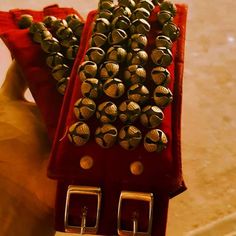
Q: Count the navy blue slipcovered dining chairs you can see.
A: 0